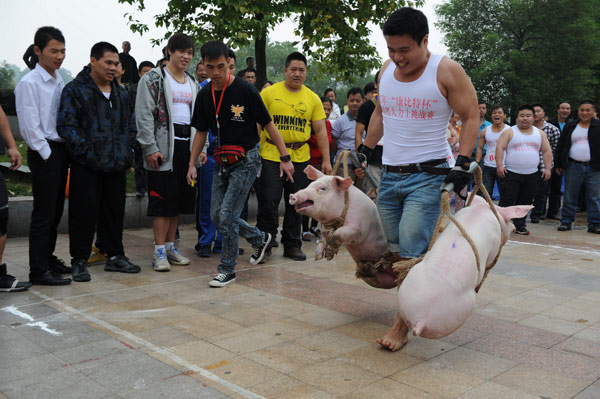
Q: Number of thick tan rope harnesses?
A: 2